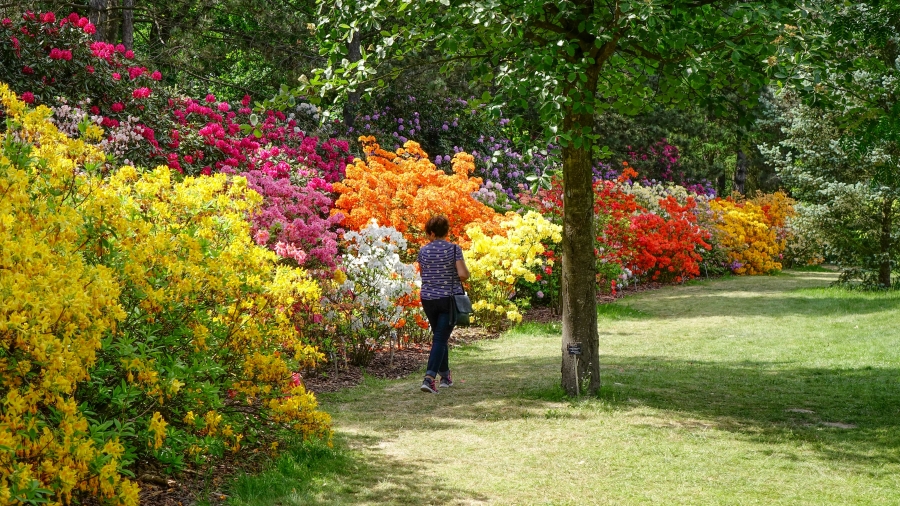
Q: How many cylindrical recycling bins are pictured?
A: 0